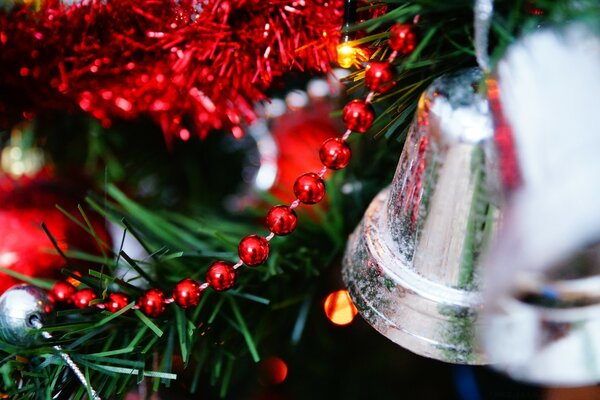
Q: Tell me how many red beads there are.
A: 13